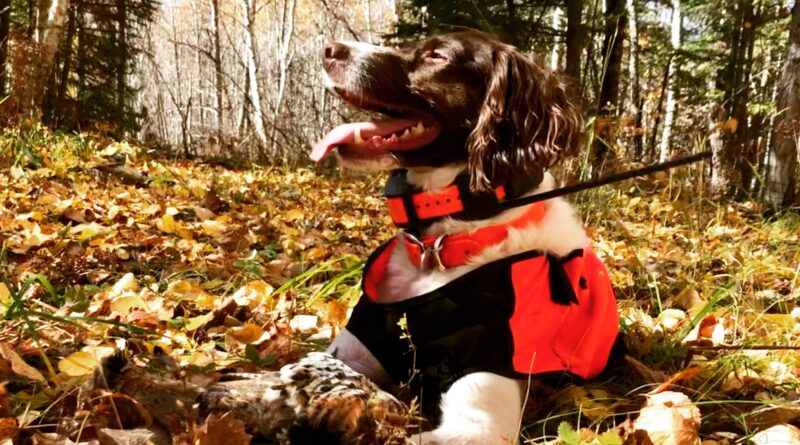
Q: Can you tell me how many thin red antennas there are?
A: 0